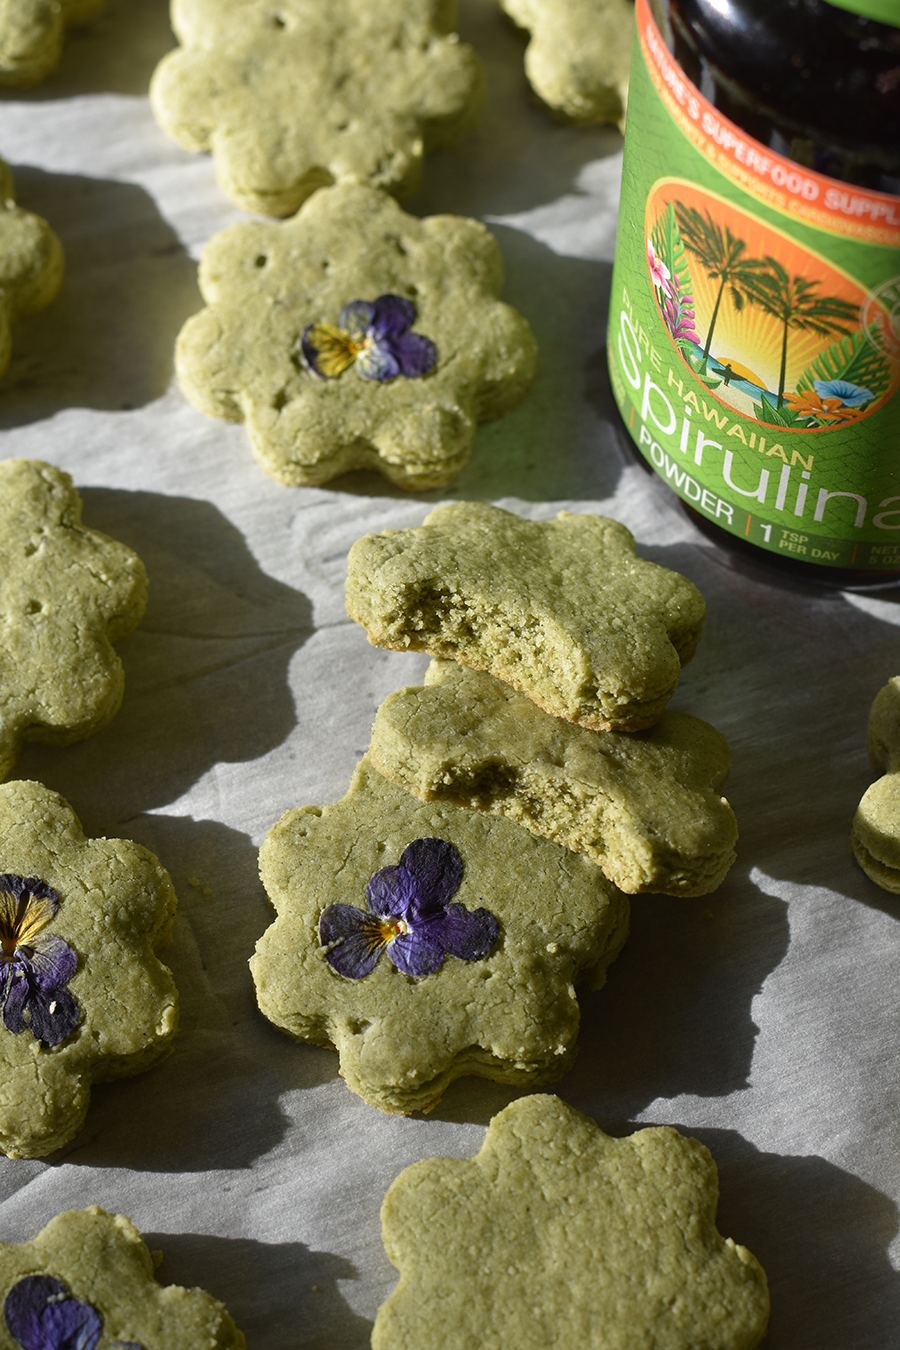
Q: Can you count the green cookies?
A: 13